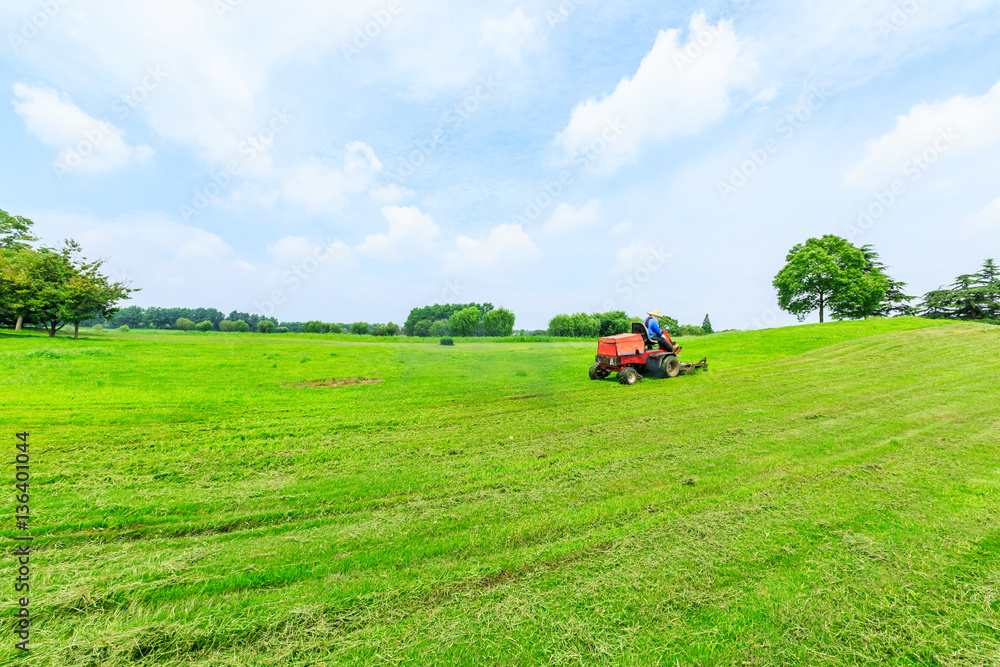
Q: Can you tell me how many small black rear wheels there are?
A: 2